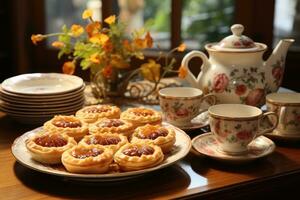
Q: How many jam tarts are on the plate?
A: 9